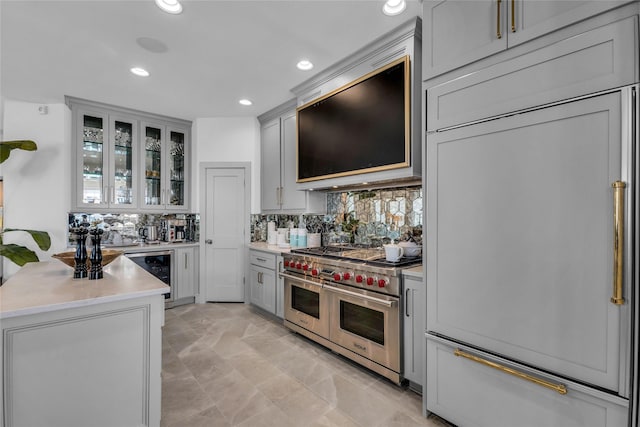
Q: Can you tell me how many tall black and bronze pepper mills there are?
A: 2